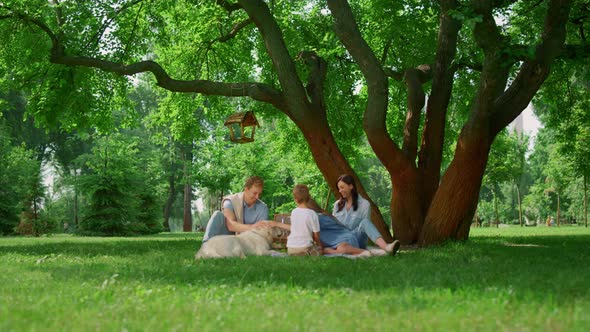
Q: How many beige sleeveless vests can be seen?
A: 1